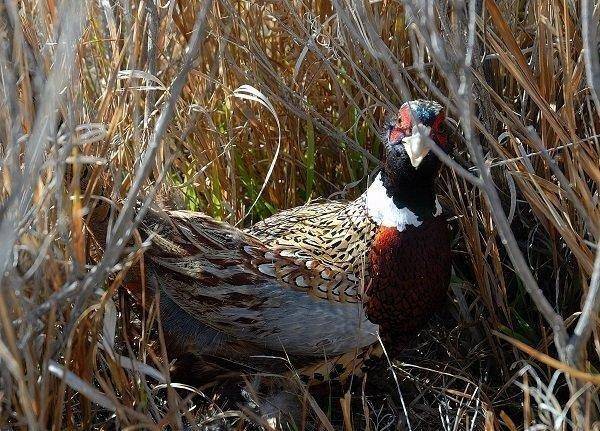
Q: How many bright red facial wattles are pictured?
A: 2